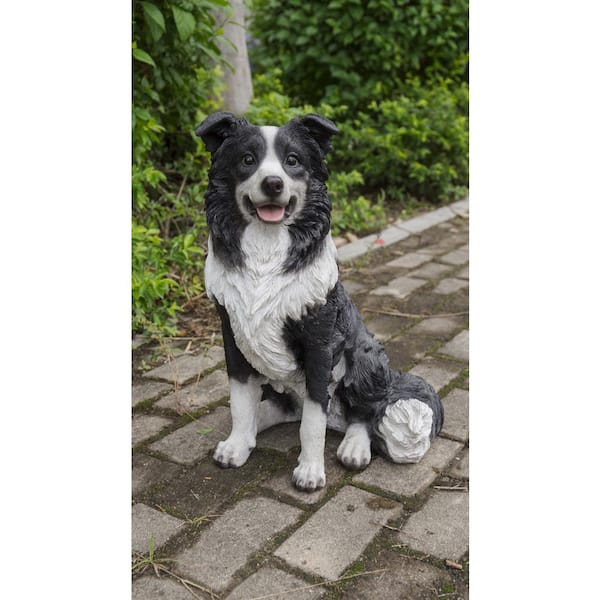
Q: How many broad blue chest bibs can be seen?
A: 0